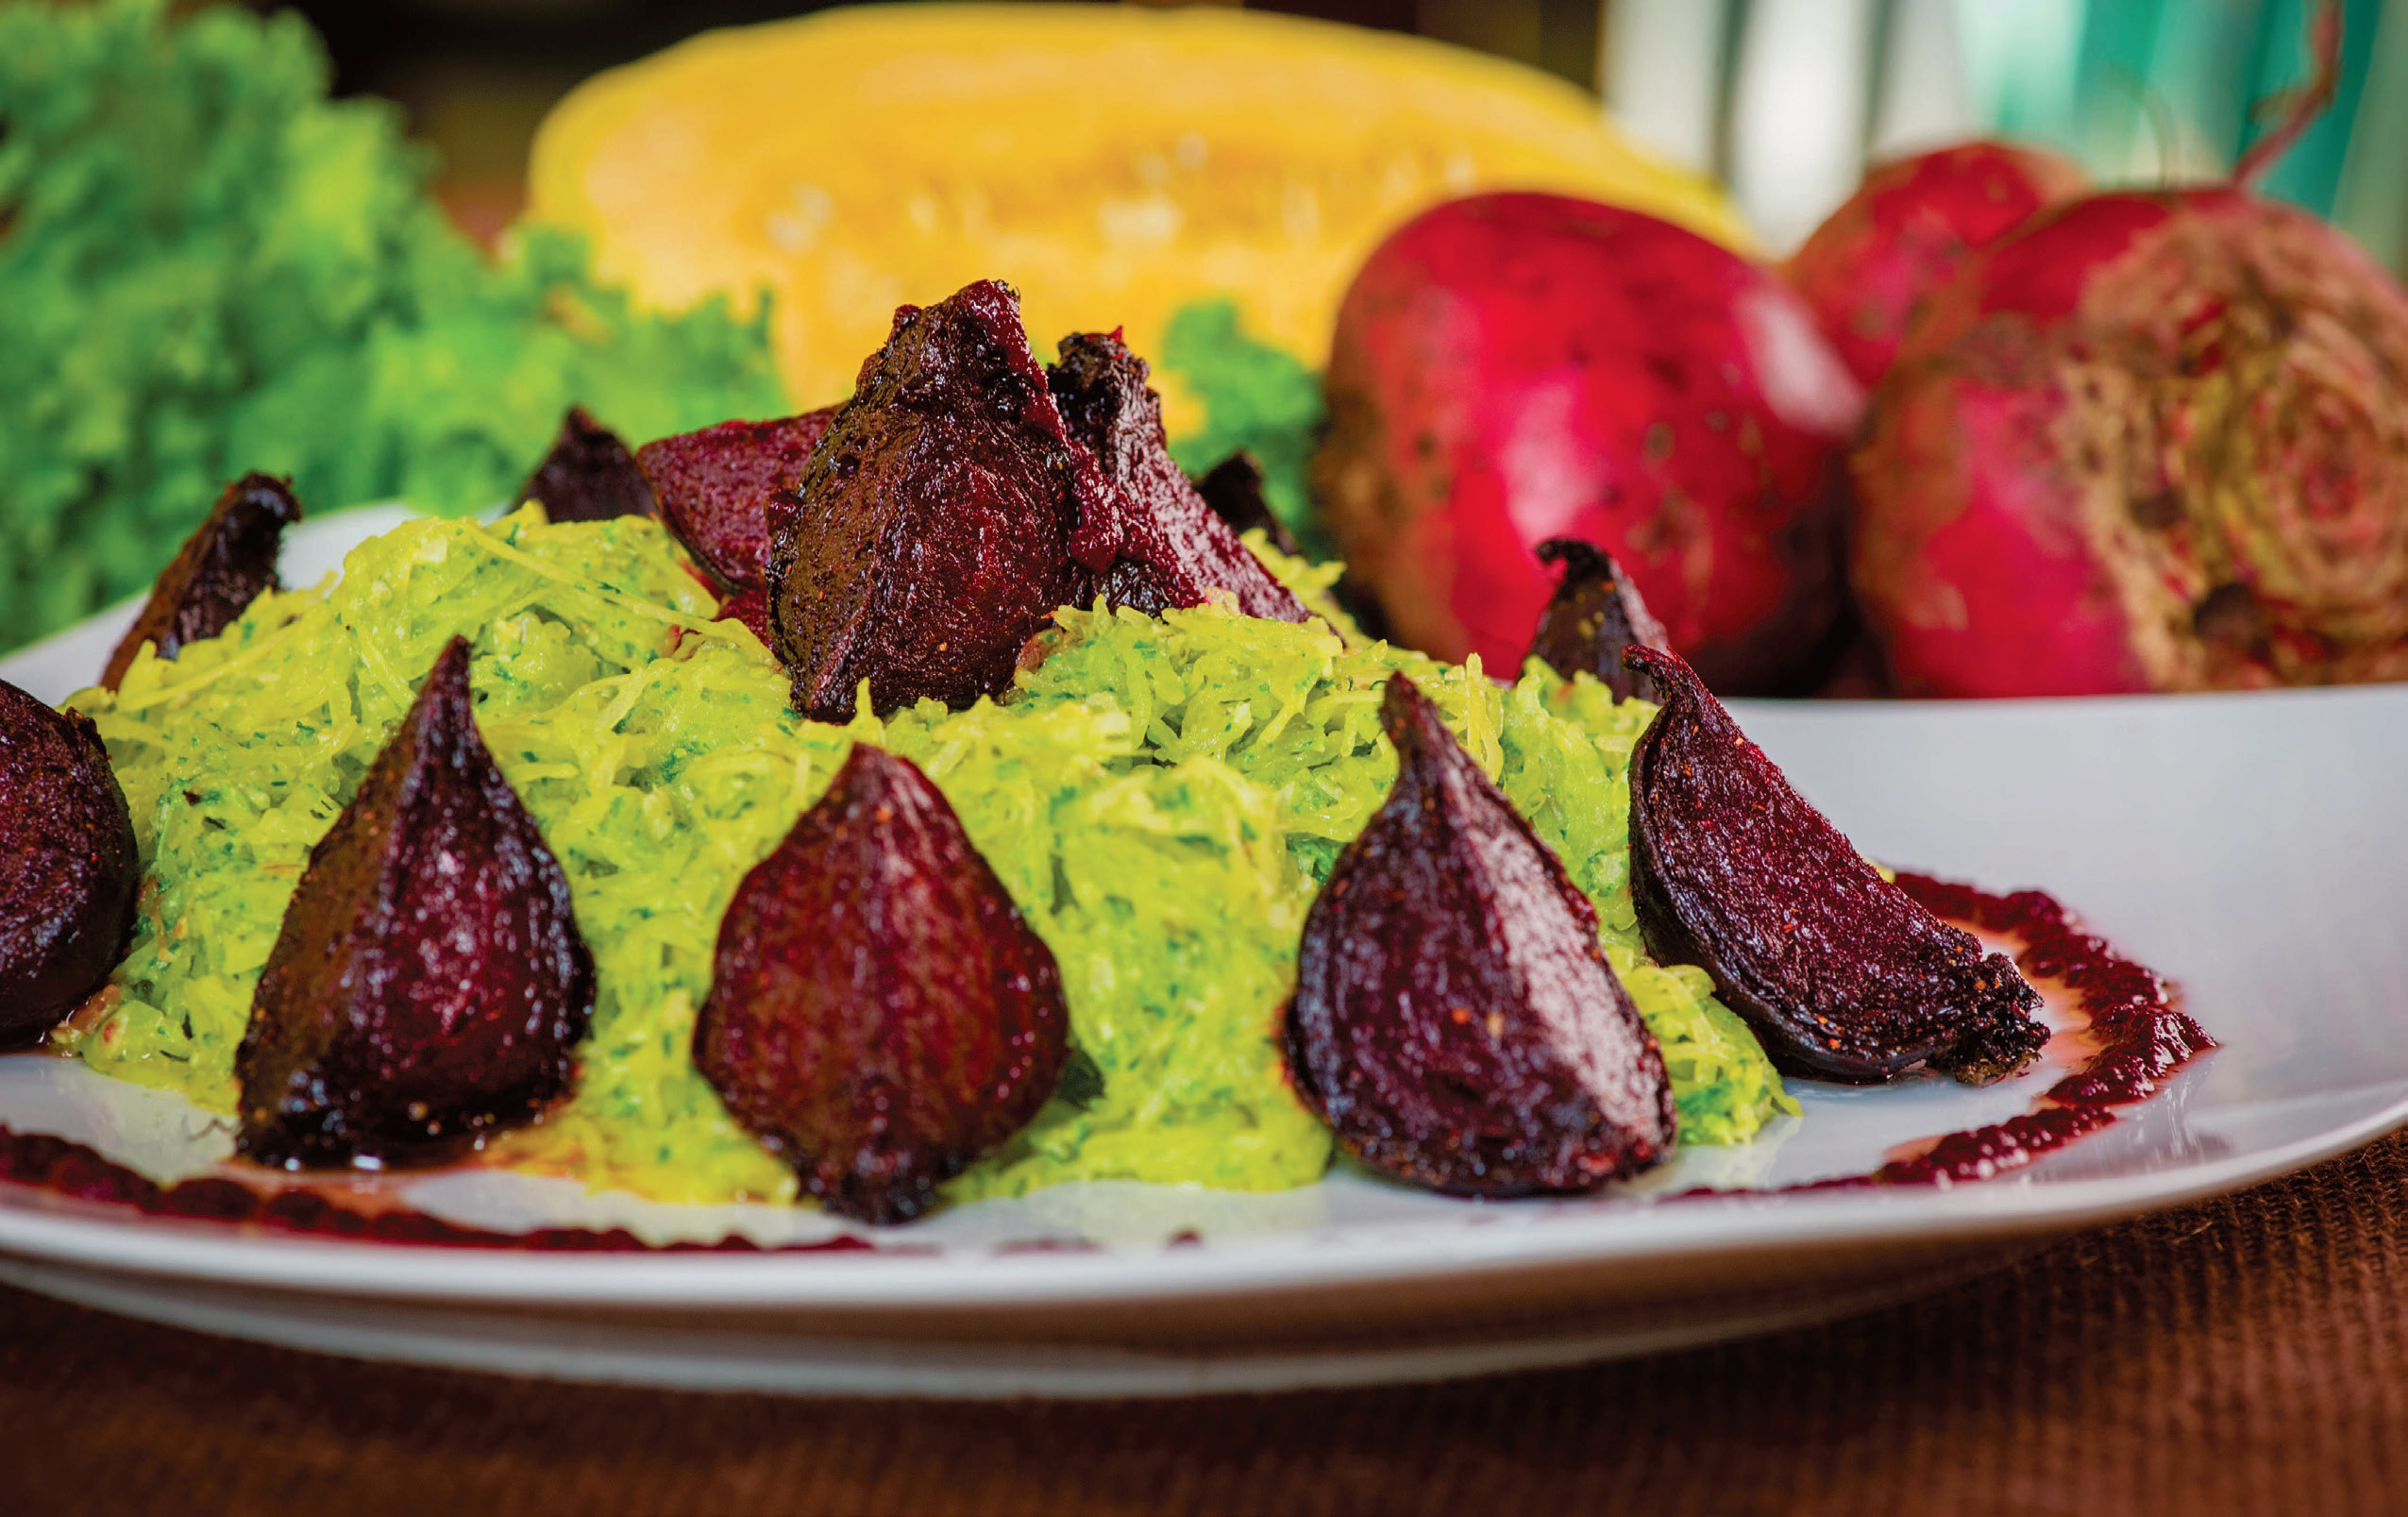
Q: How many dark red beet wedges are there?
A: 12